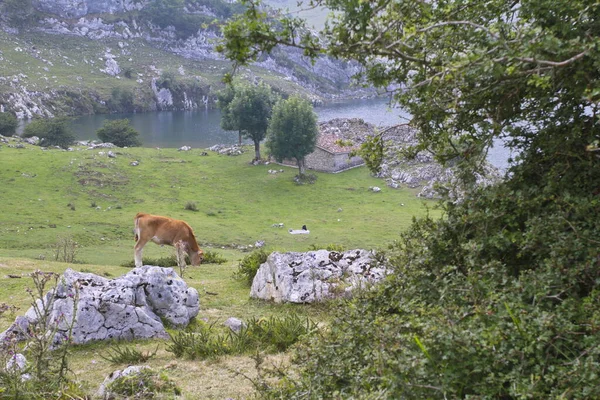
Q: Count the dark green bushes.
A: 3